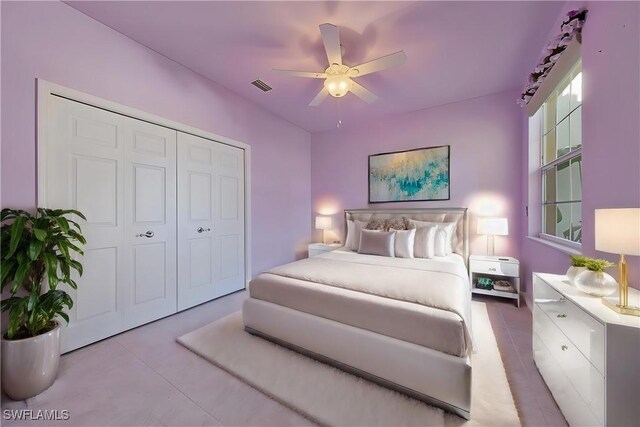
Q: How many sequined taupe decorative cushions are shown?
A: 2